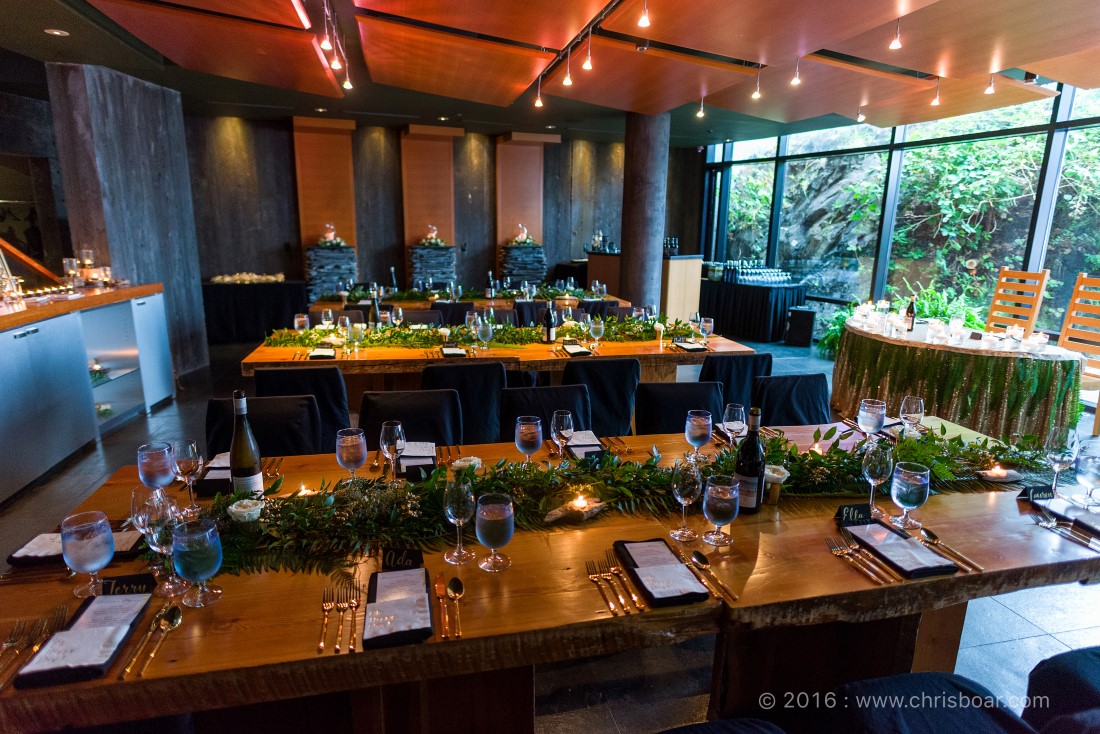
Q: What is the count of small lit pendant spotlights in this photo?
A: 14